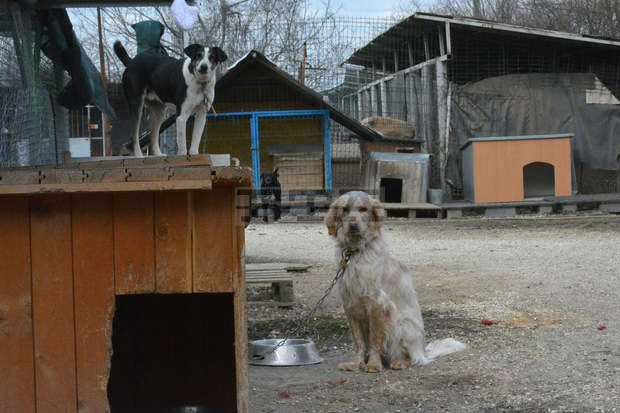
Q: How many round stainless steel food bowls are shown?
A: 1